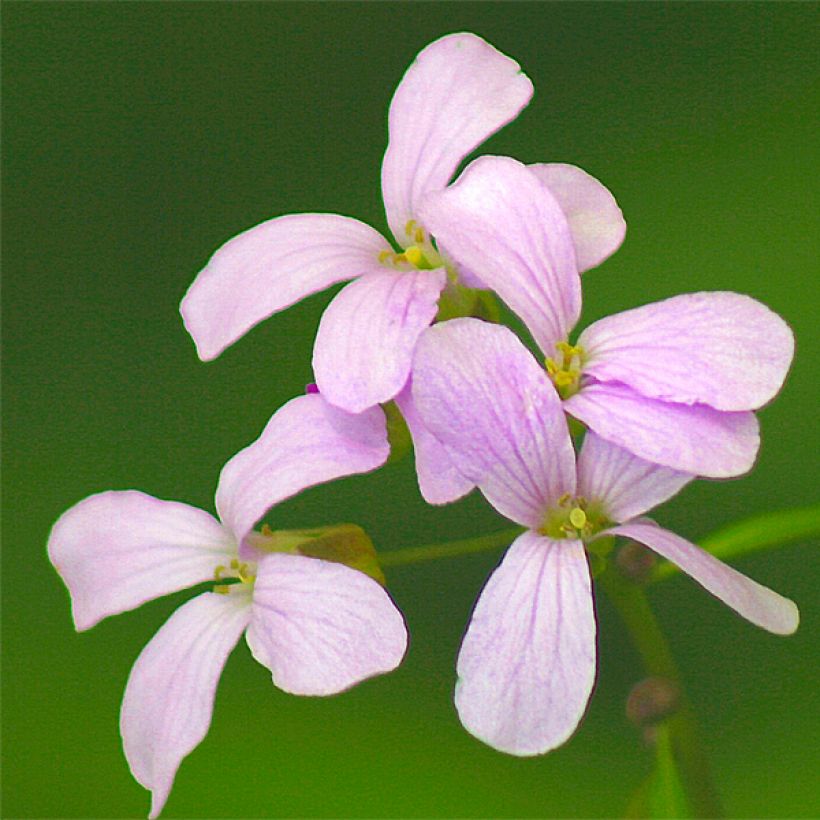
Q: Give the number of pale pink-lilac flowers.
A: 4